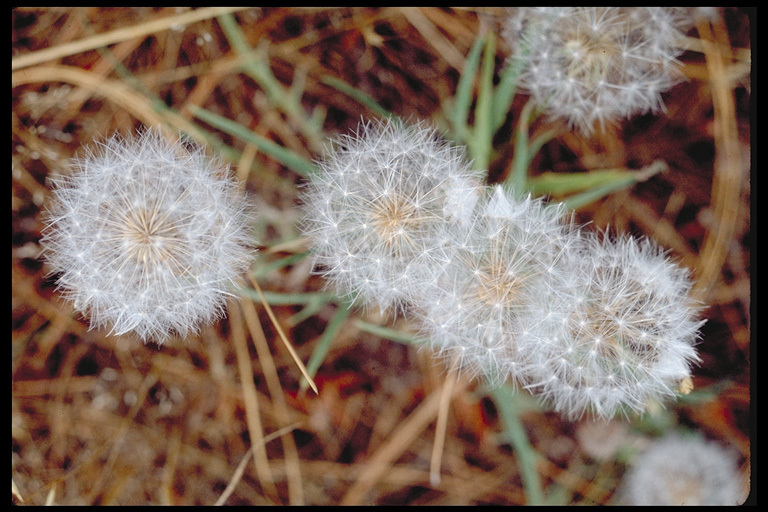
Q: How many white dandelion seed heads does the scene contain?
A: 6